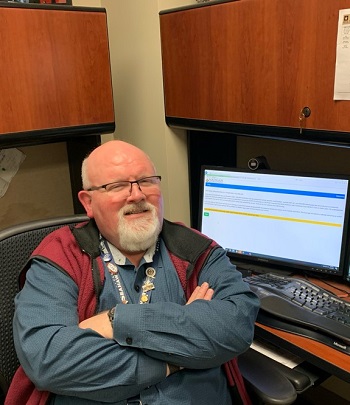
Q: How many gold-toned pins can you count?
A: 3